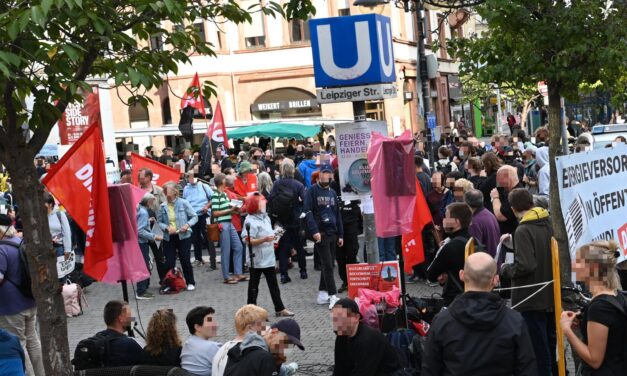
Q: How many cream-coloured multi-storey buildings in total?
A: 1